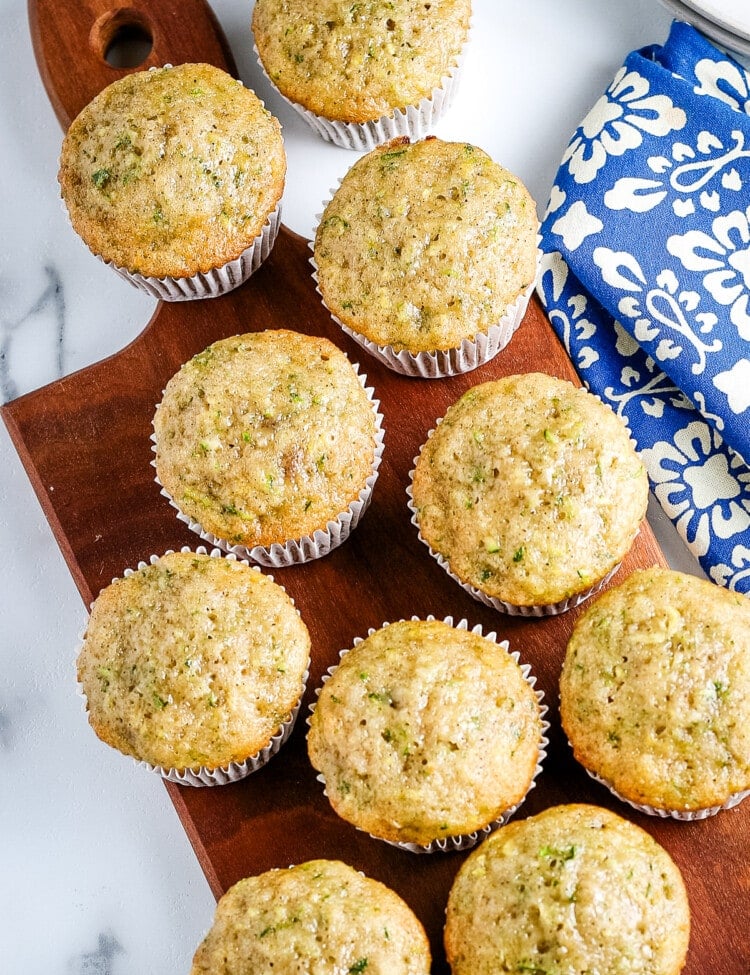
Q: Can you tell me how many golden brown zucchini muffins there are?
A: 10